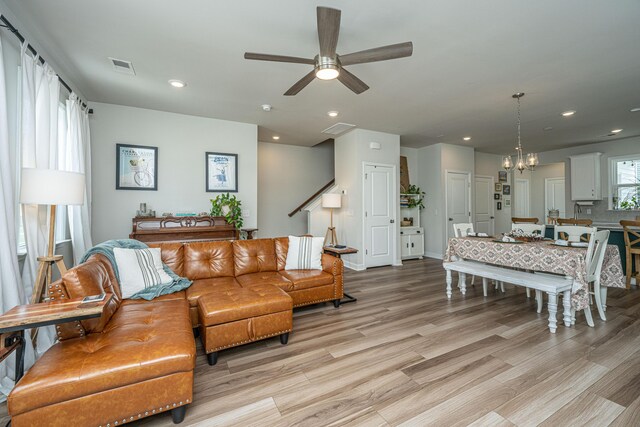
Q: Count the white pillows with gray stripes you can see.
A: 2